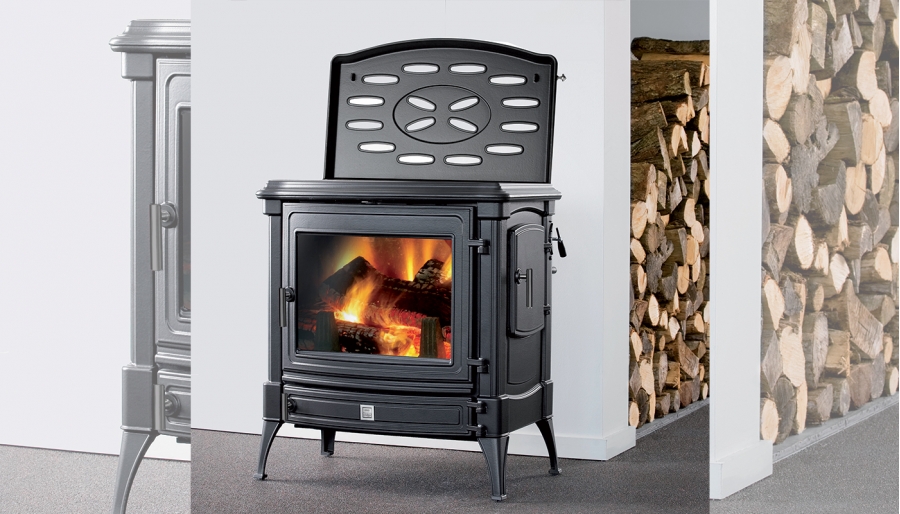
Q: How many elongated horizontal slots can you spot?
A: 12